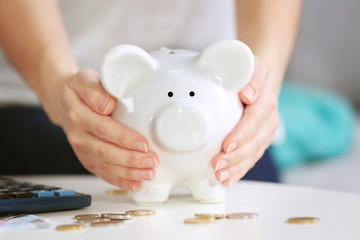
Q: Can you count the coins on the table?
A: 11